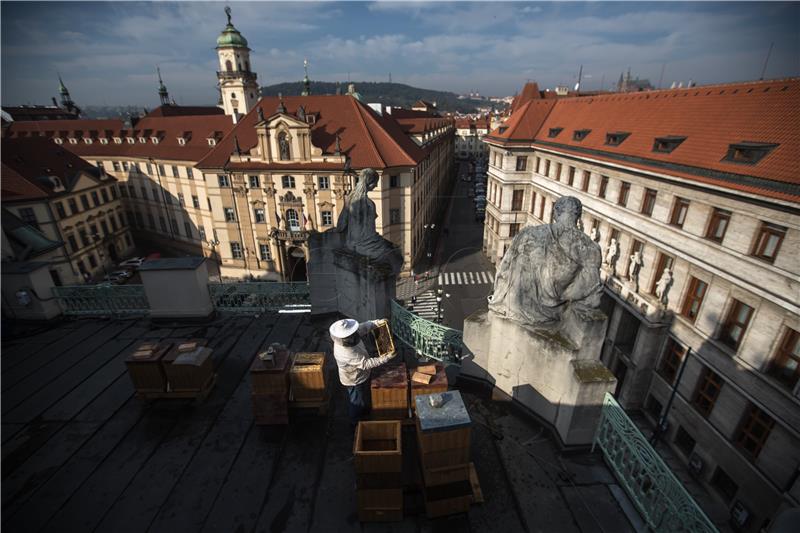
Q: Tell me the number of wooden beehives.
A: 8